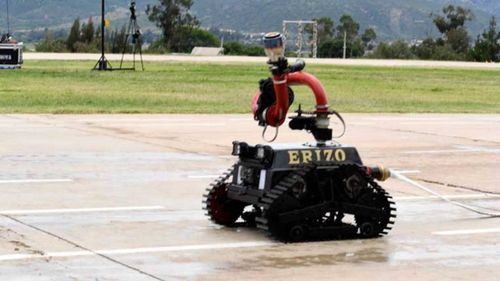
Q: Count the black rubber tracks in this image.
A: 2